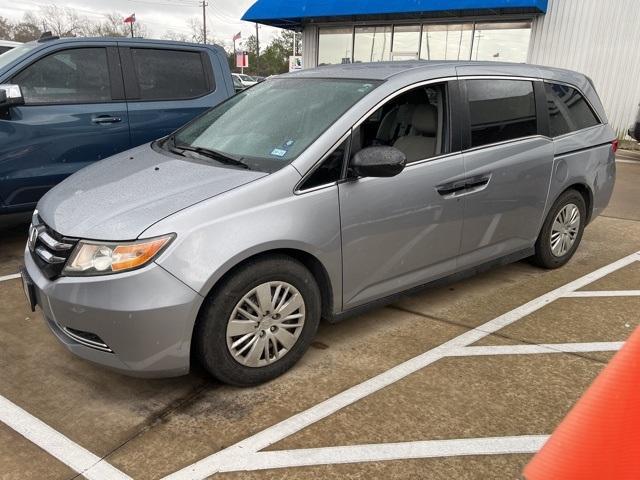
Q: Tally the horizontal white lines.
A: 3